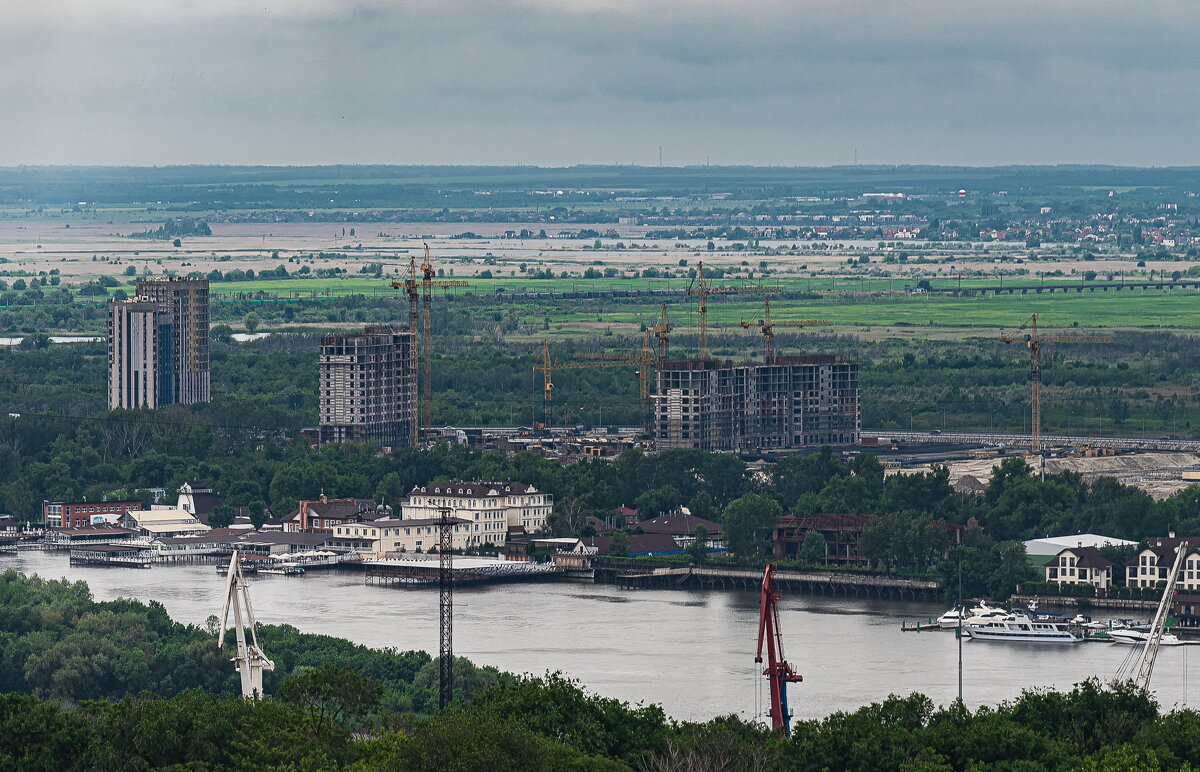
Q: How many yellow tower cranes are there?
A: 8